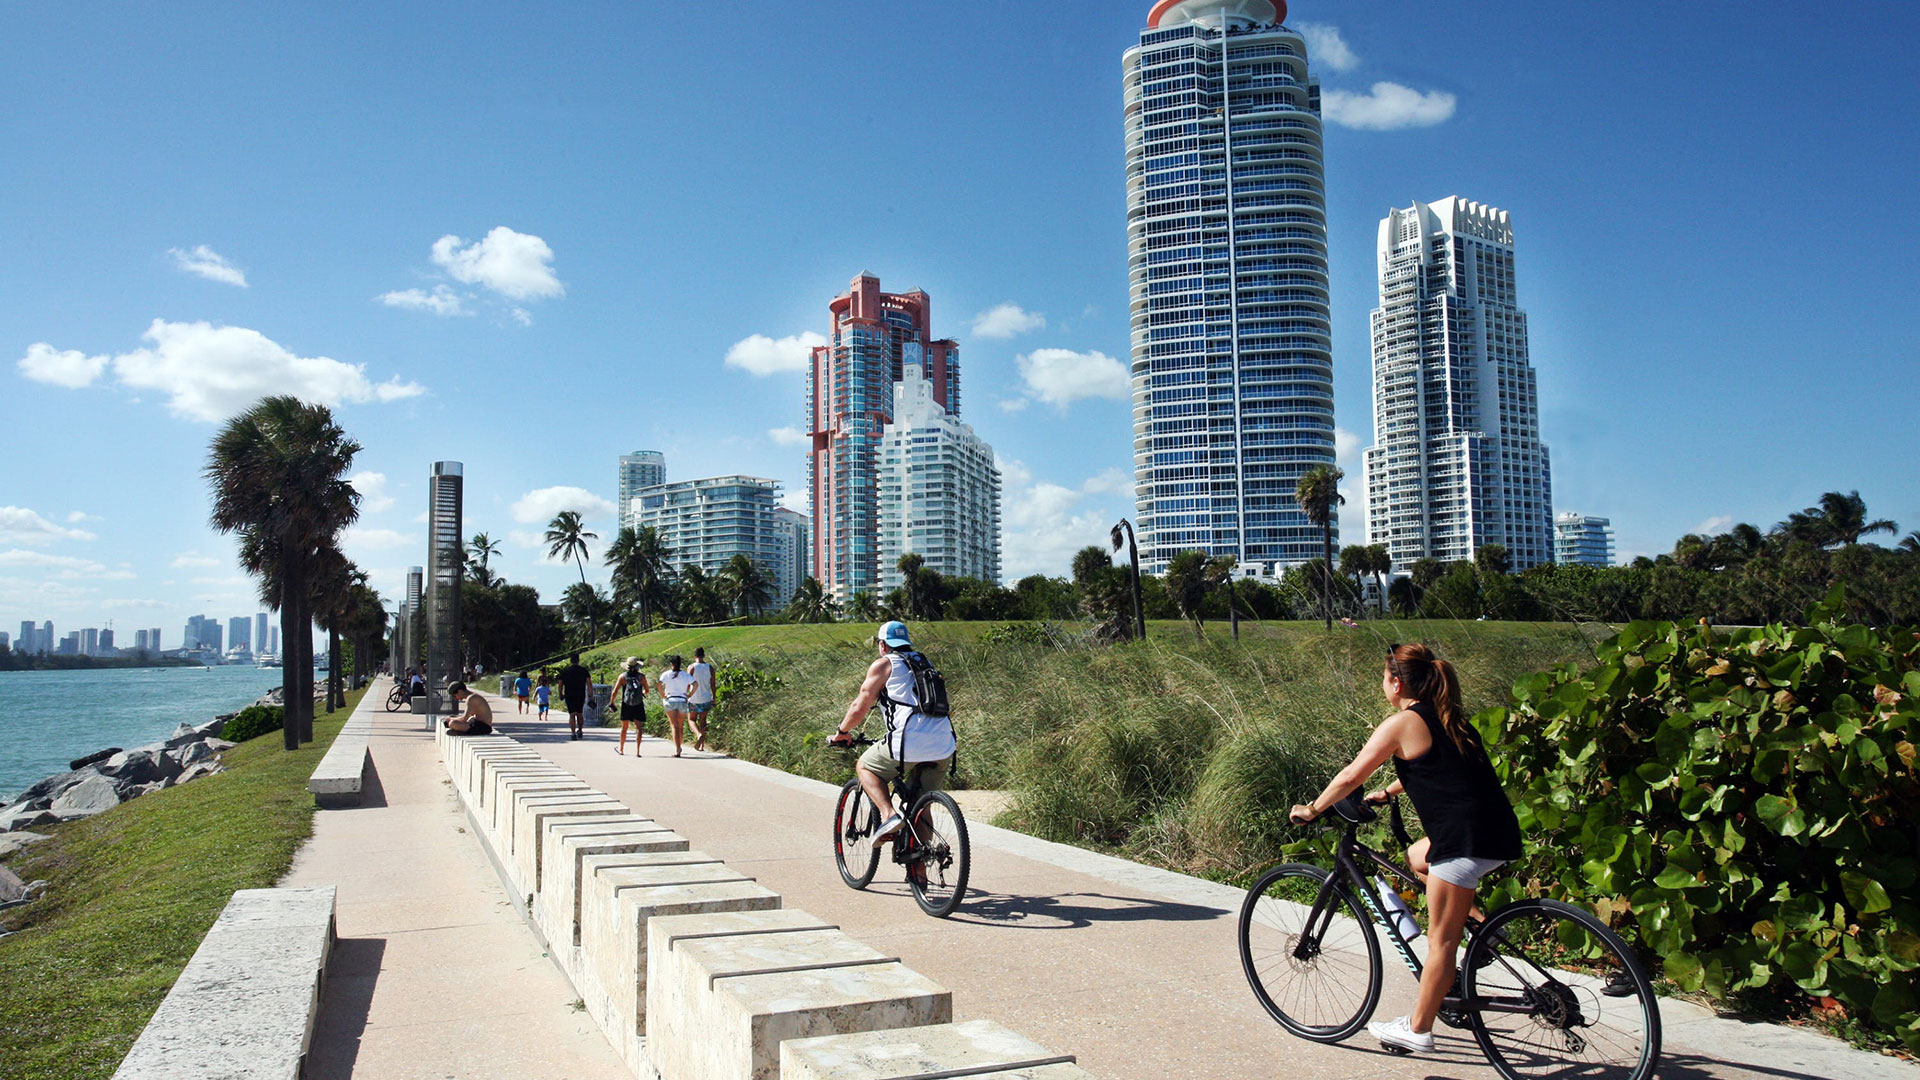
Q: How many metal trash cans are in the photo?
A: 2